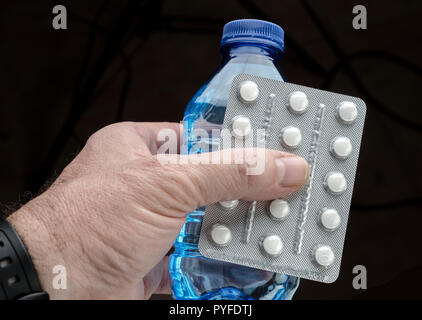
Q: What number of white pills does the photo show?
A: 13